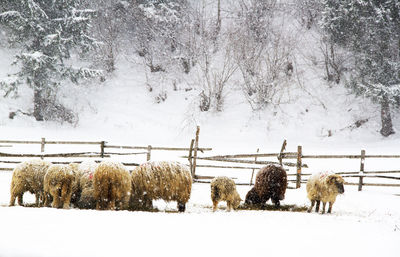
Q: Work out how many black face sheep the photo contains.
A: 1